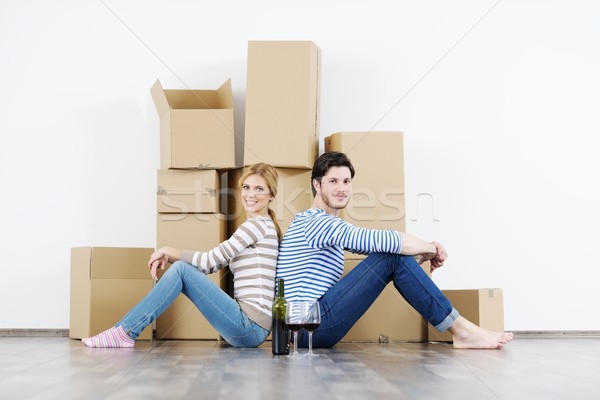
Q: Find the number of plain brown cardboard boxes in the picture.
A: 9